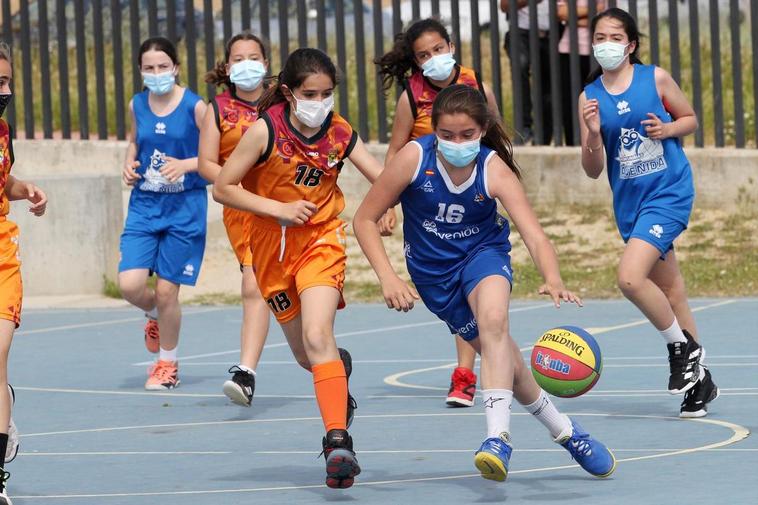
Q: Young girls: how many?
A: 7